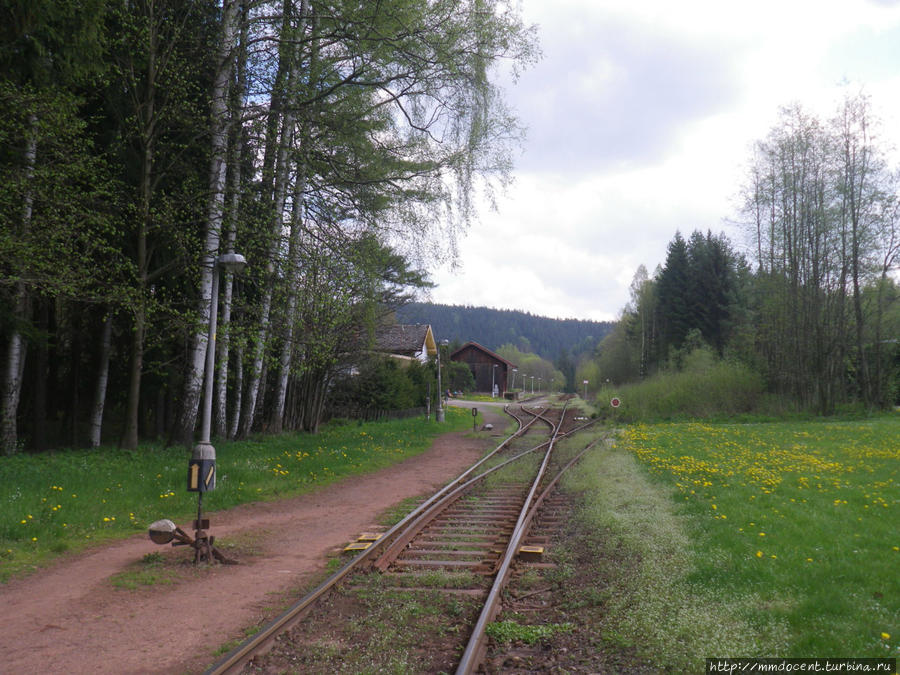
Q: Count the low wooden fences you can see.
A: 1